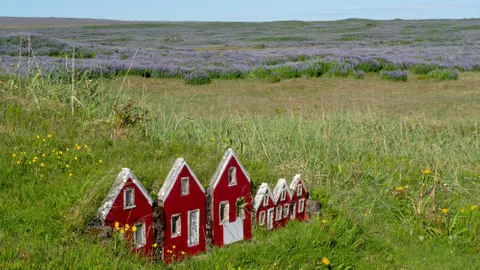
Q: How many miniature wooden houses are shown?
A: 6